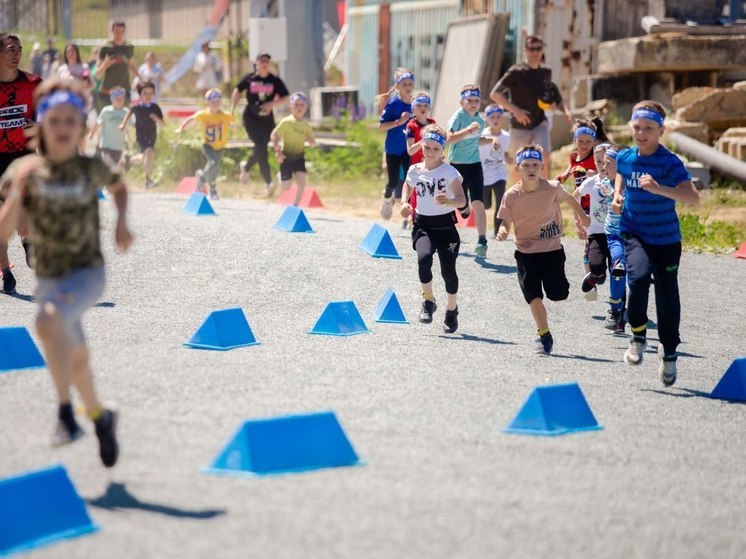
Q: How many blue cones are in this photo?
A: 11